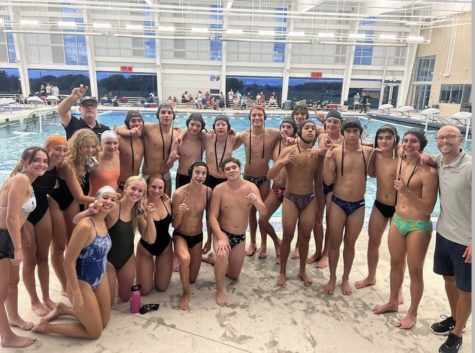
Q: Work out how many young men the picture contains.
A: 14